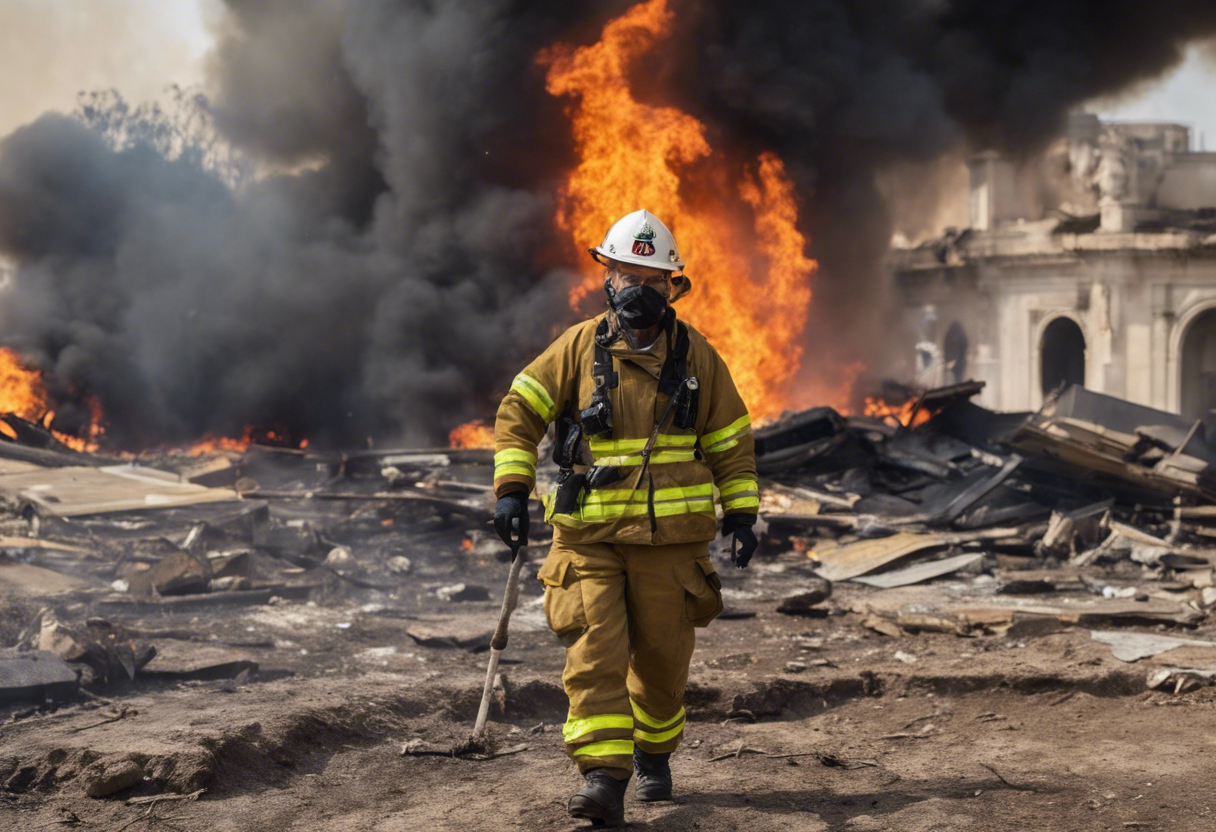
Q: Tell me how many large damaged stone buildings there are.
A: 1